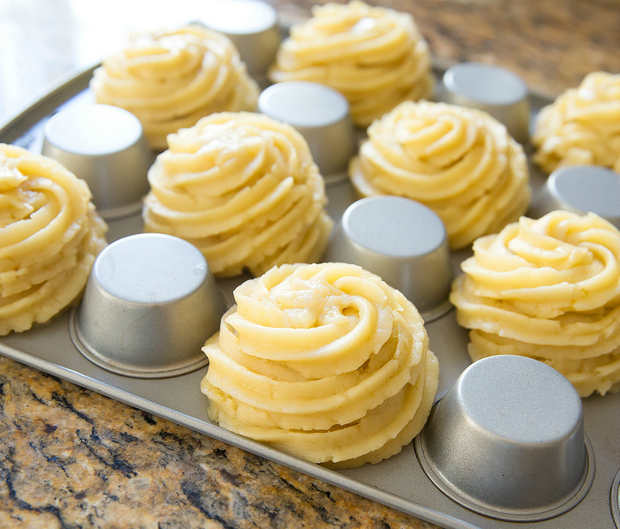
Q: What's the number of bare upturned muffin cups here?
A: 8